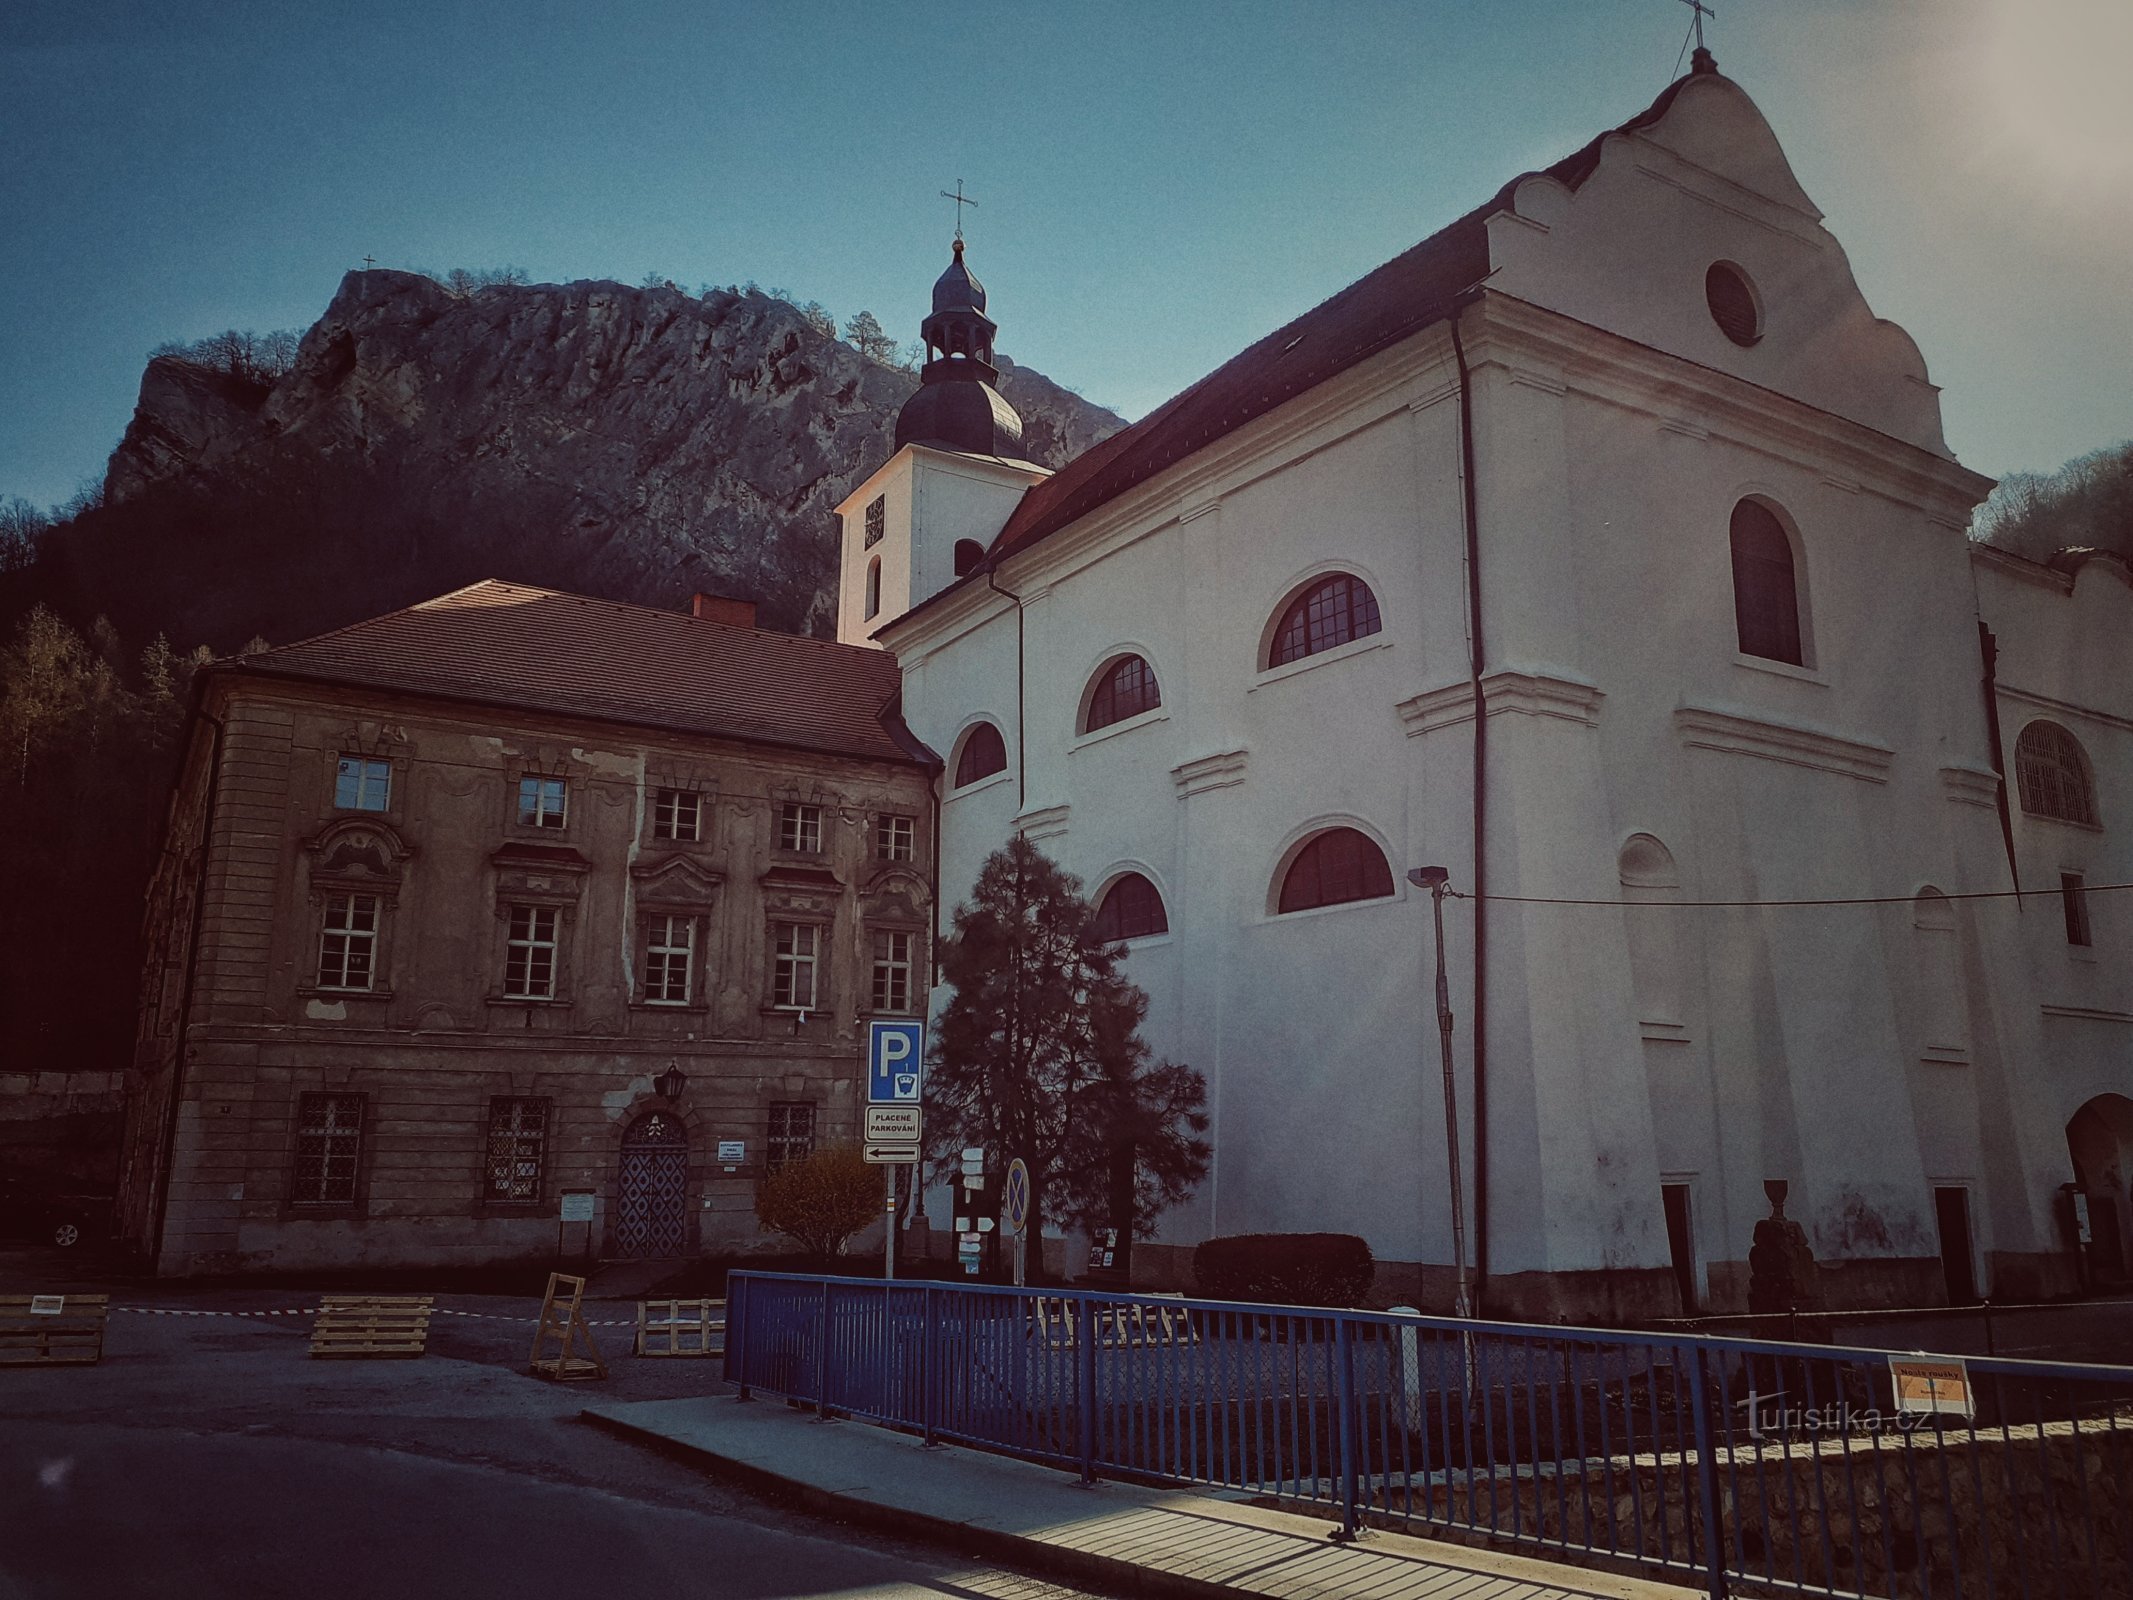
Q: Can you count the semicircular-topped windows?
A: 9